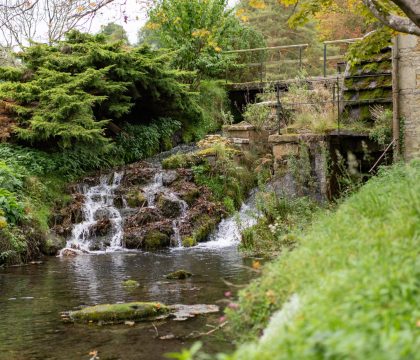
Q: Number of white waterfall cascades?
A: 3